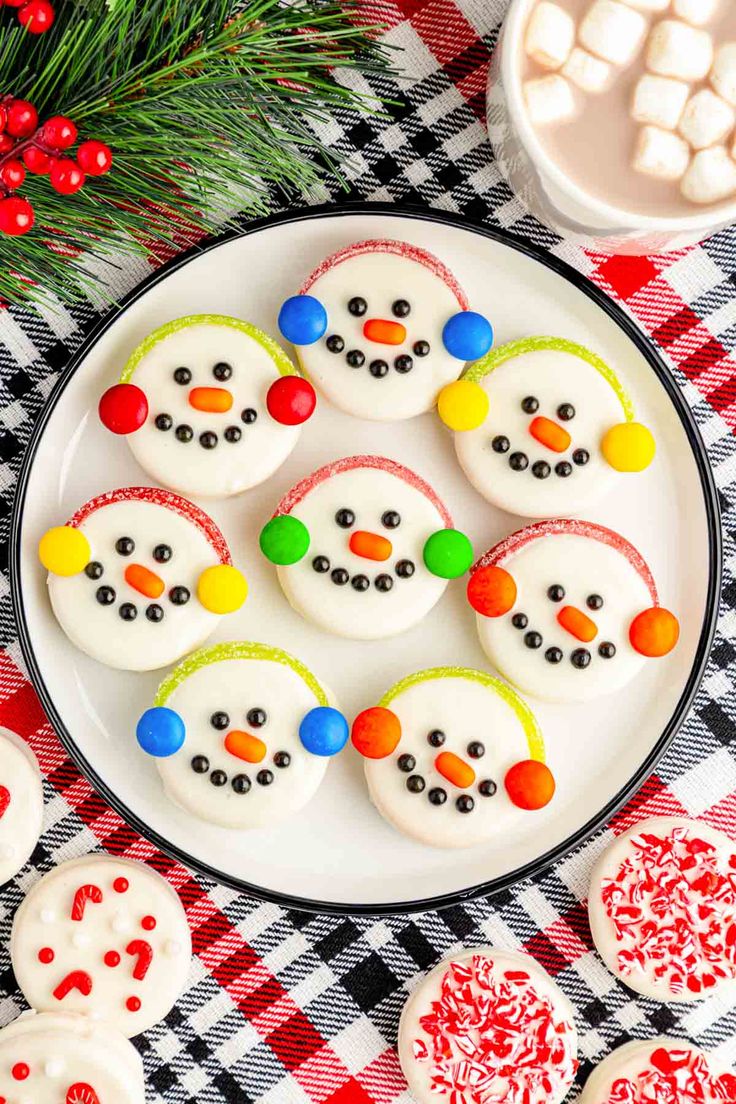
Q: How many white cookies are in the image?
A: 14